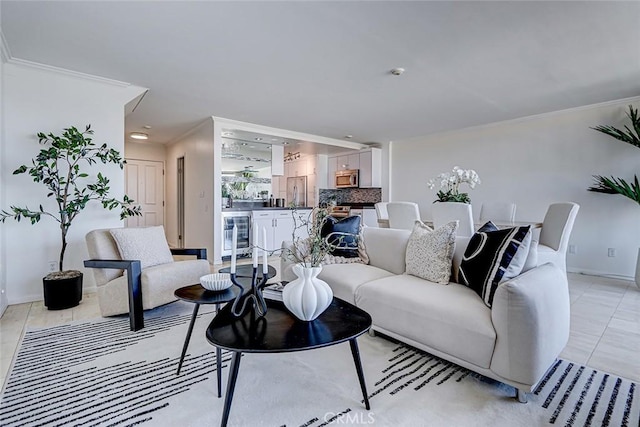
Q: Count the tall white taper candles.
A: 3